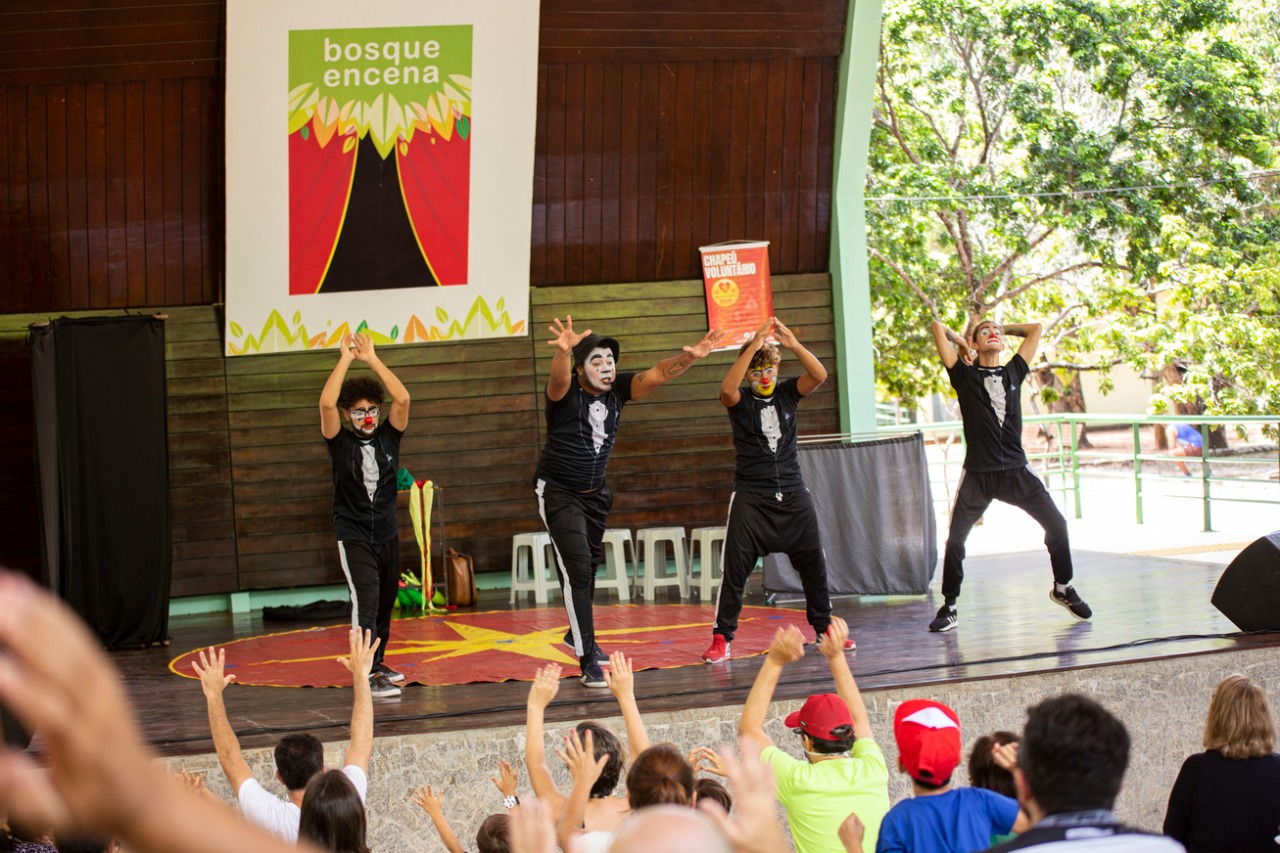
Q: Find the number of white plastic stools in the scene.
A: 4